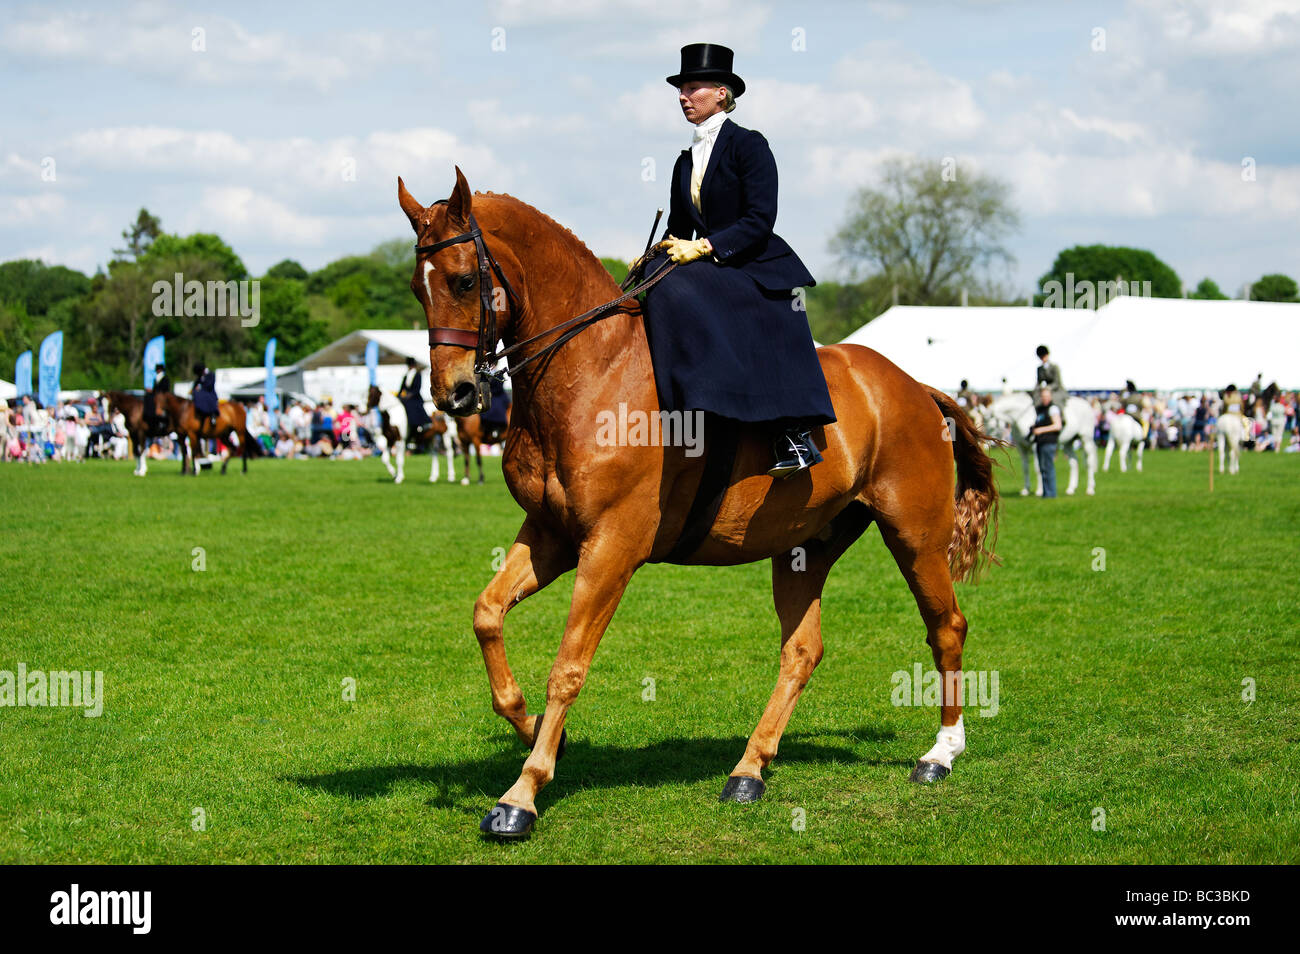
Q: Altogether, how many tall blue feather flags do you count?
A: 5